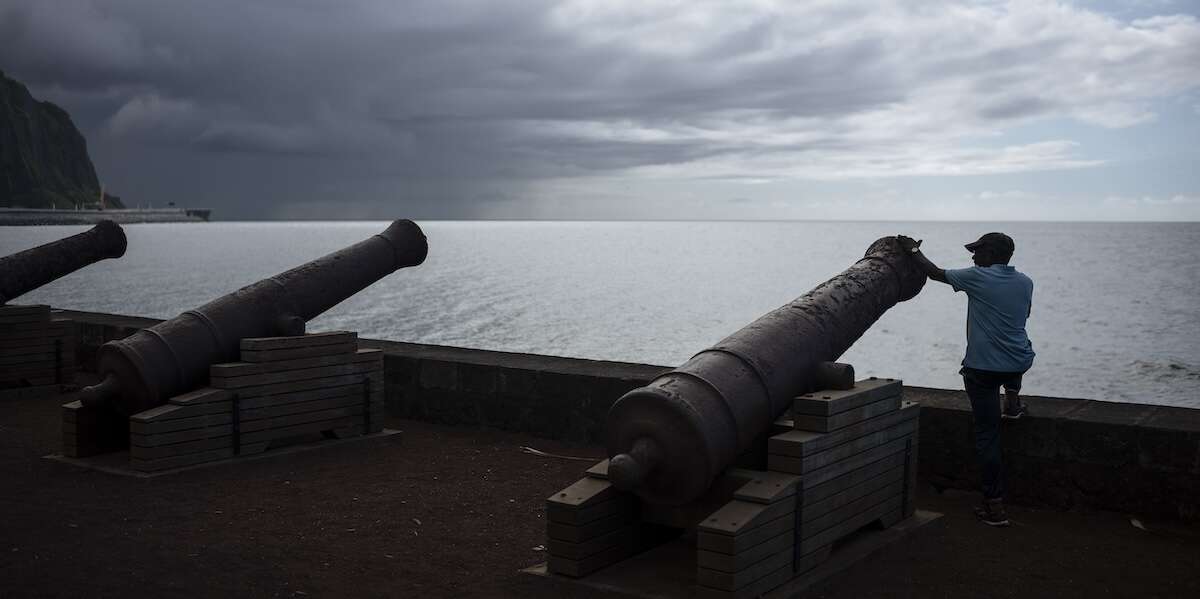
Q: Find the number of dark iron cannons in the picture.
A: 3